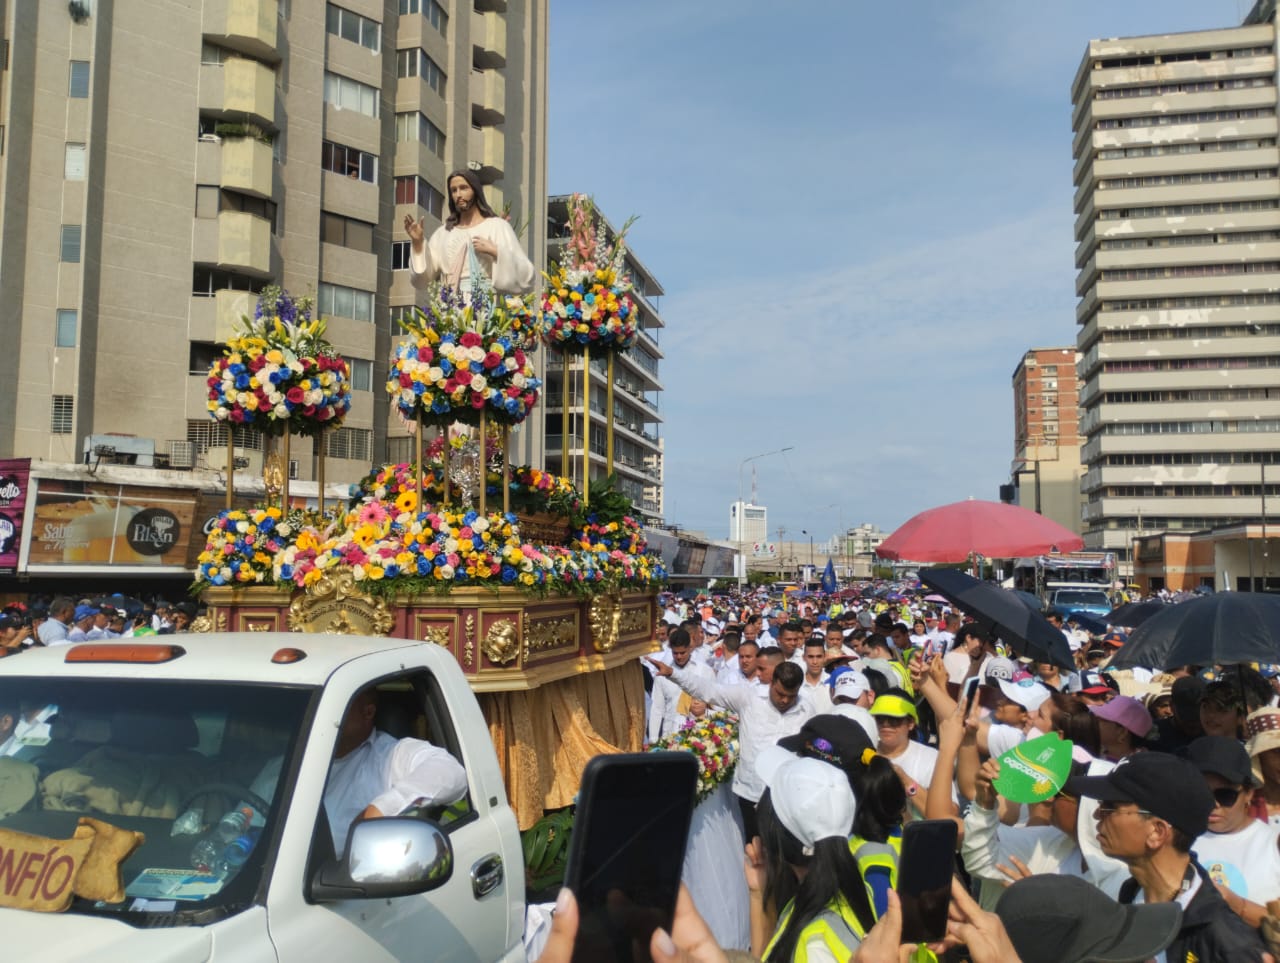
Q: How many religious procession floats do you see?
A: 1